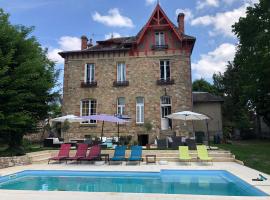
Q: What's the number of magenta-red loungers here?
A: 3